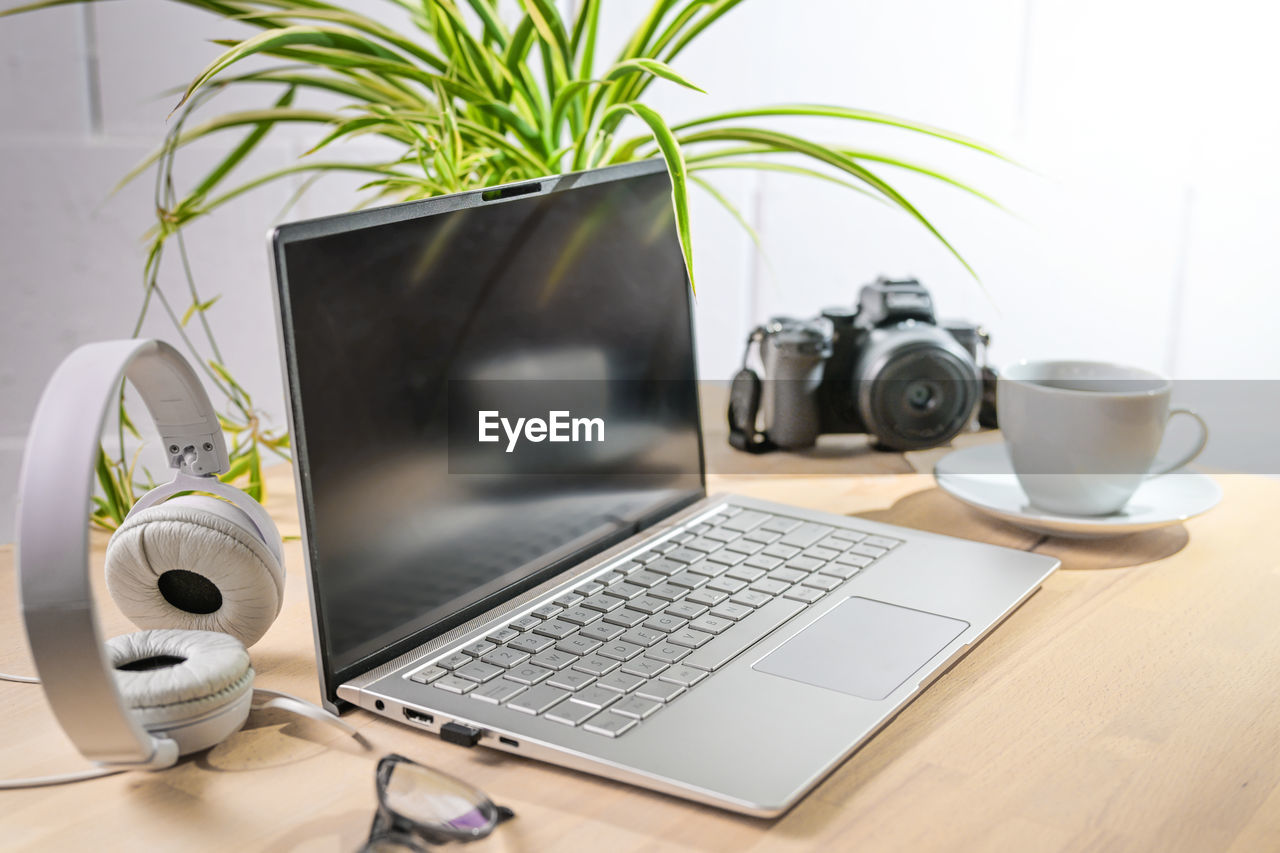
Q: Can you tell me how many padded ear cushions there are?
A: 2